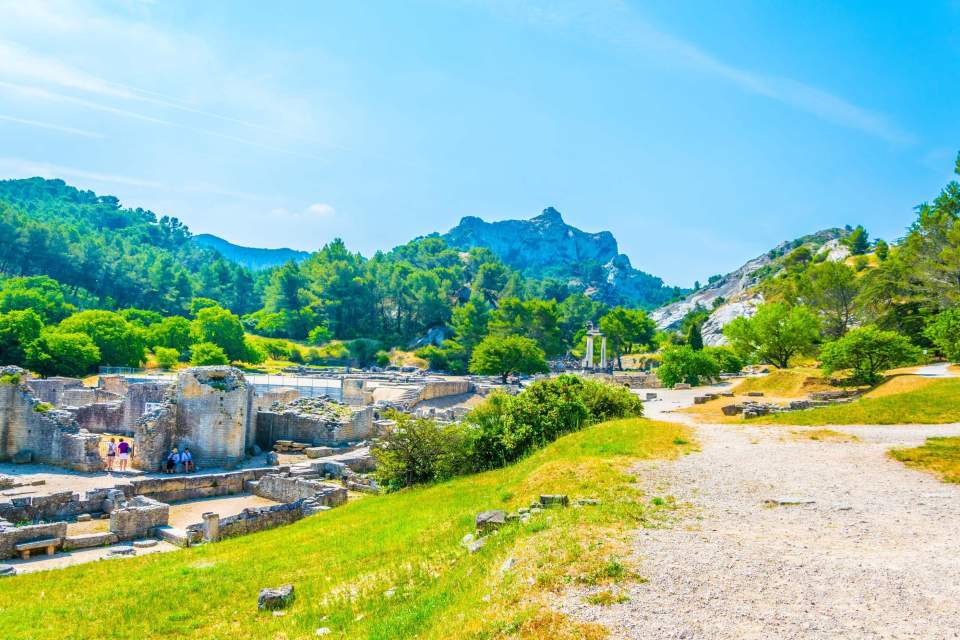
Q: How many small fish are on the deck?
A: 0